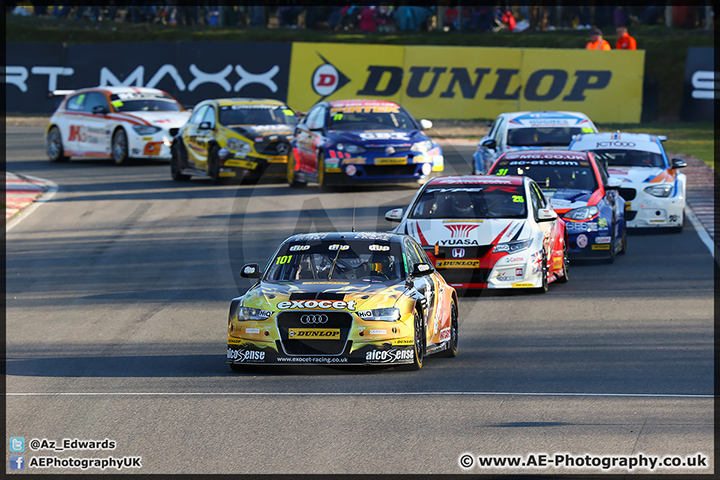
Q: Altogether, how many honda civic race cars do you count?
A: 1